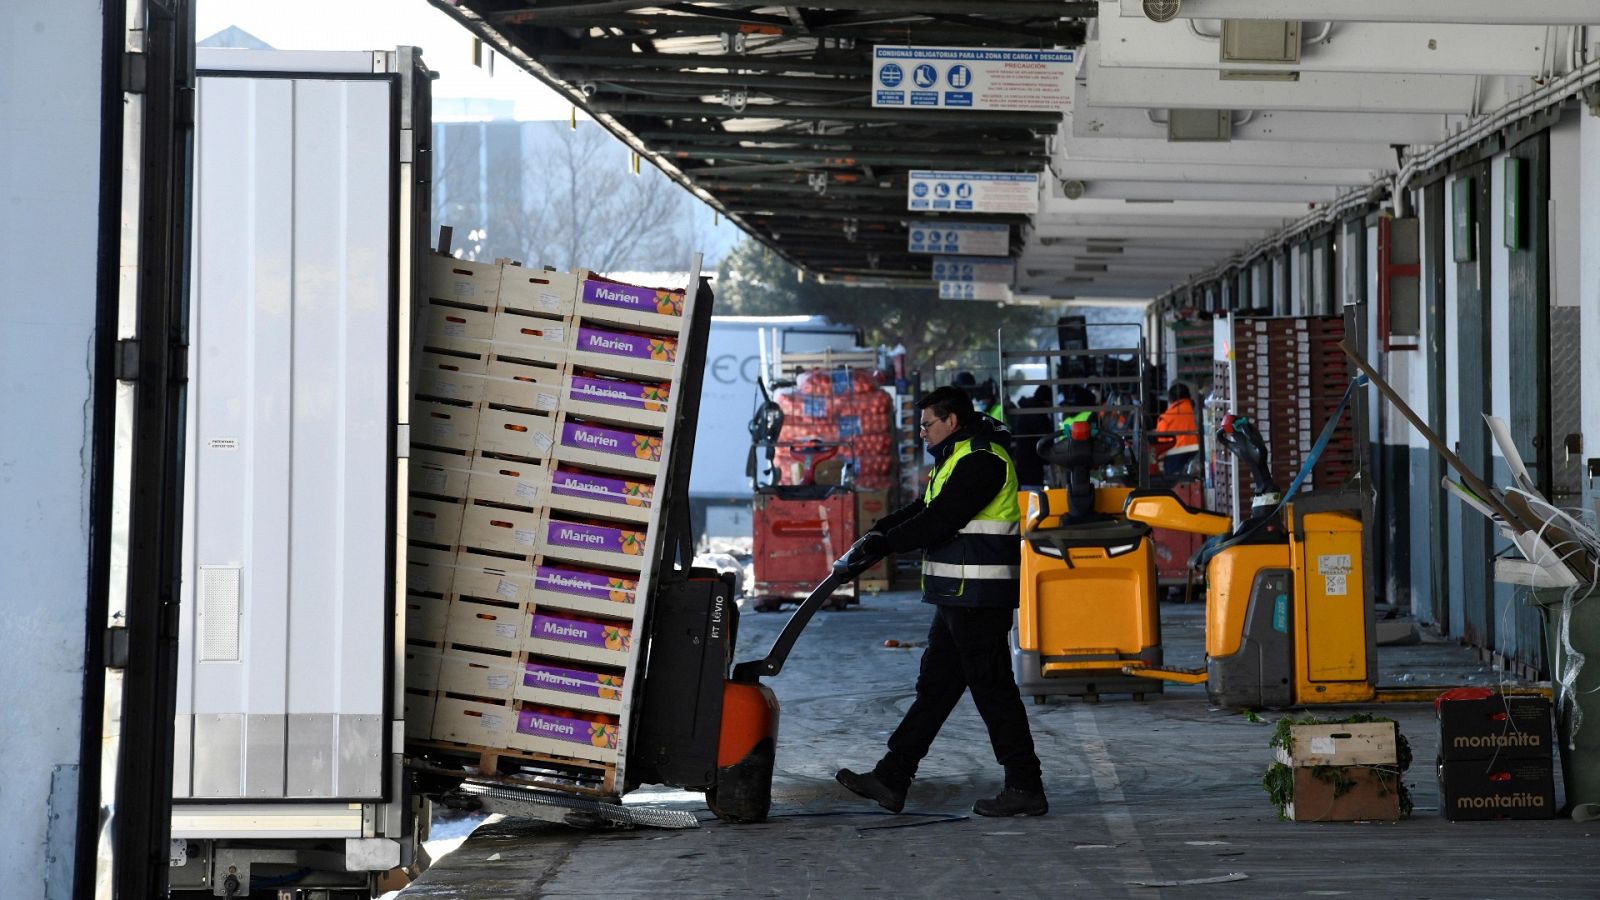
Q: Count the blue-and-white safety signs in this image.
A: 5